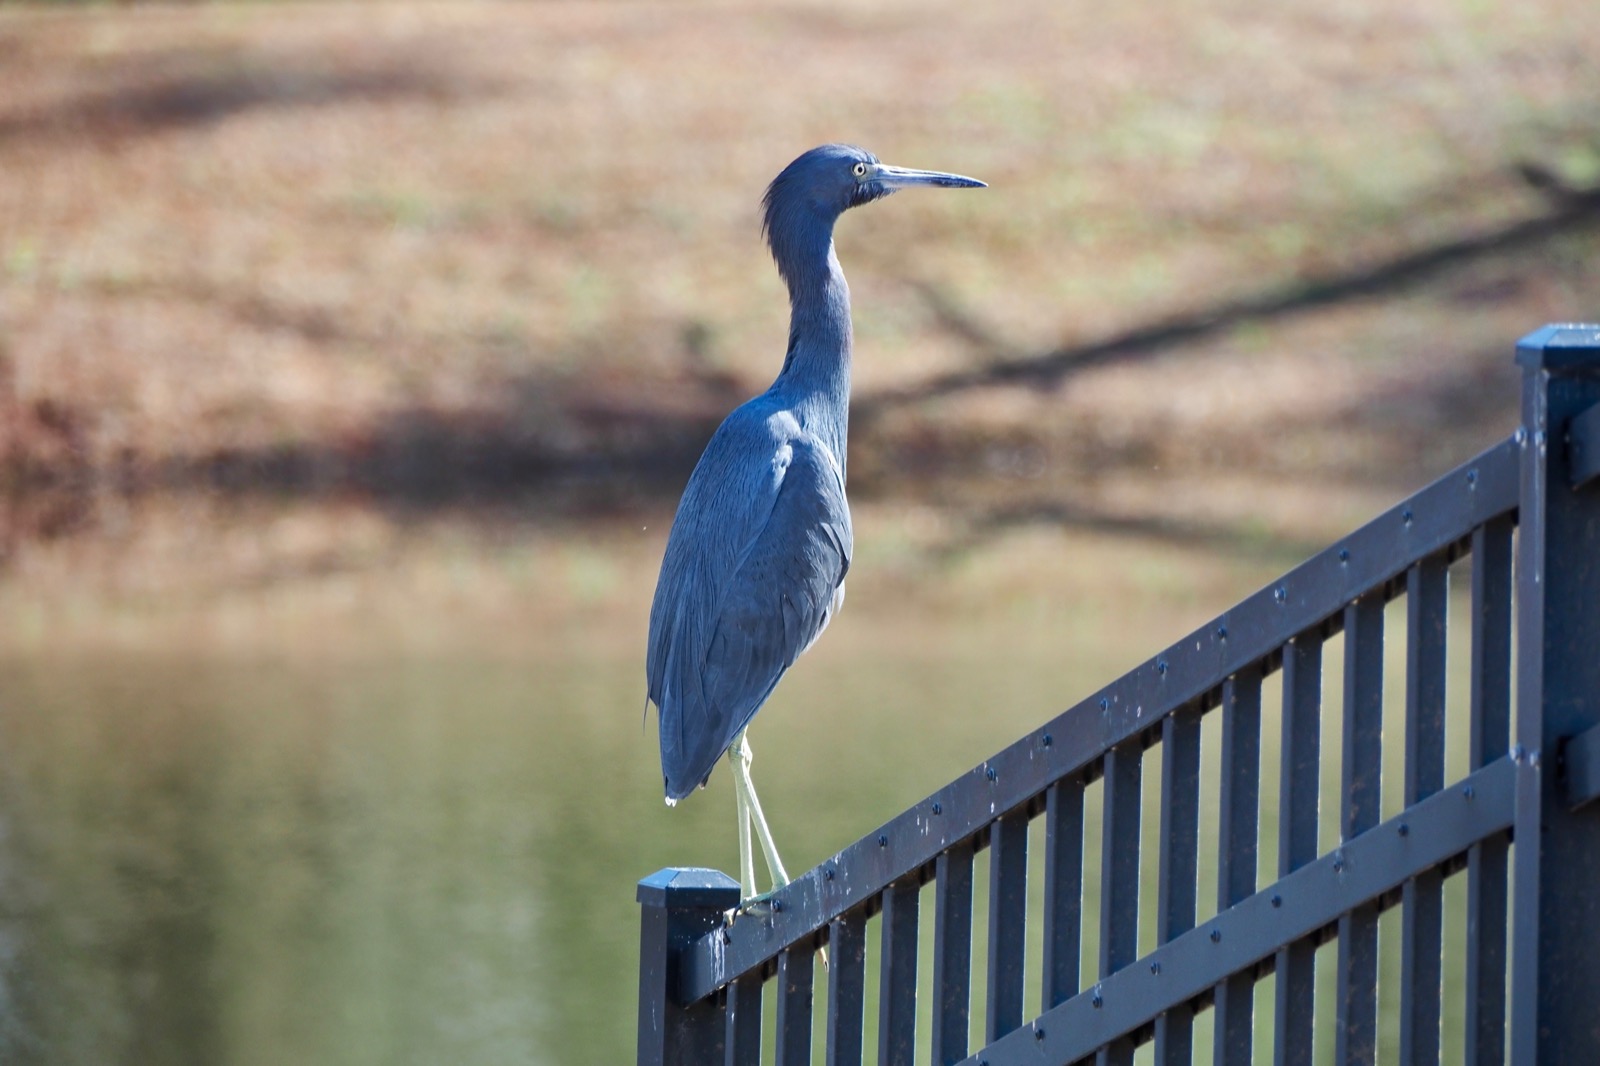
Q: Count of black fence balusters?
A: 14